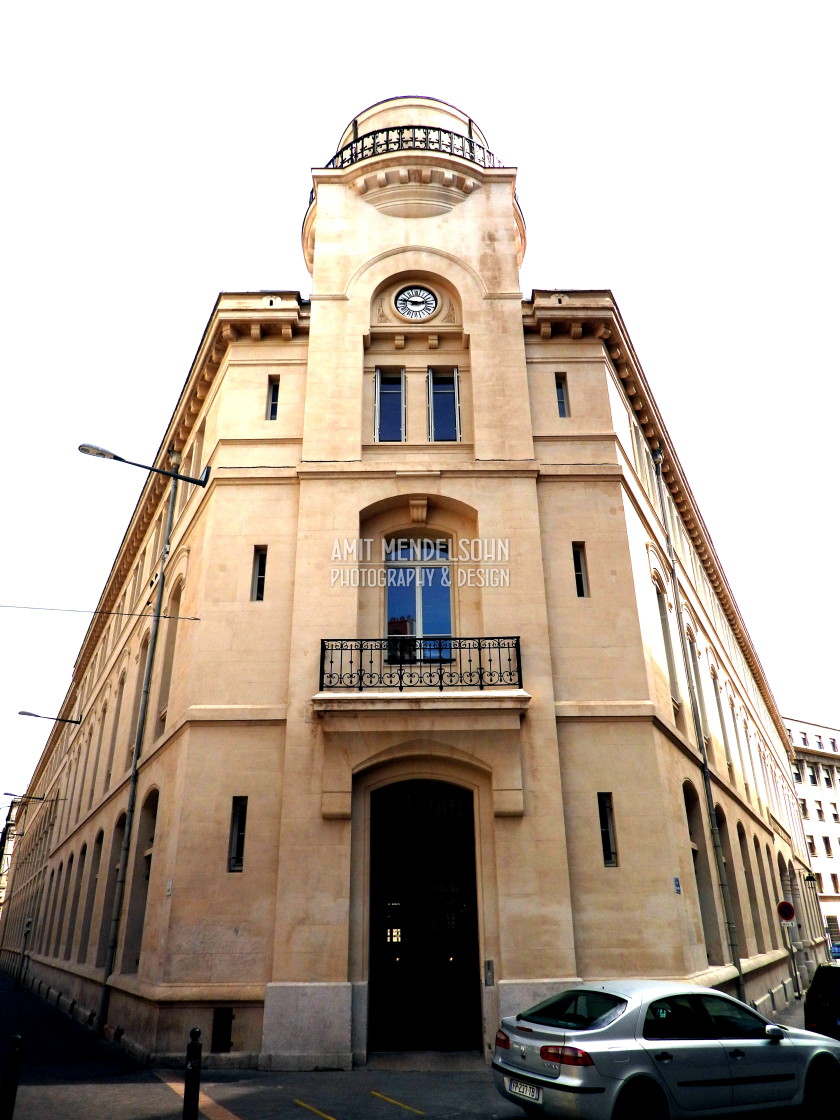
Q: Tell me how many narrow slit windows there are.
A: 6